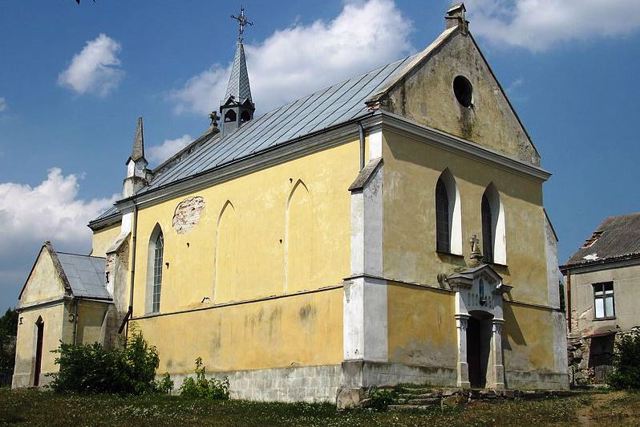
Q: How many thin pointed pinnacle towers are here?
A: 2